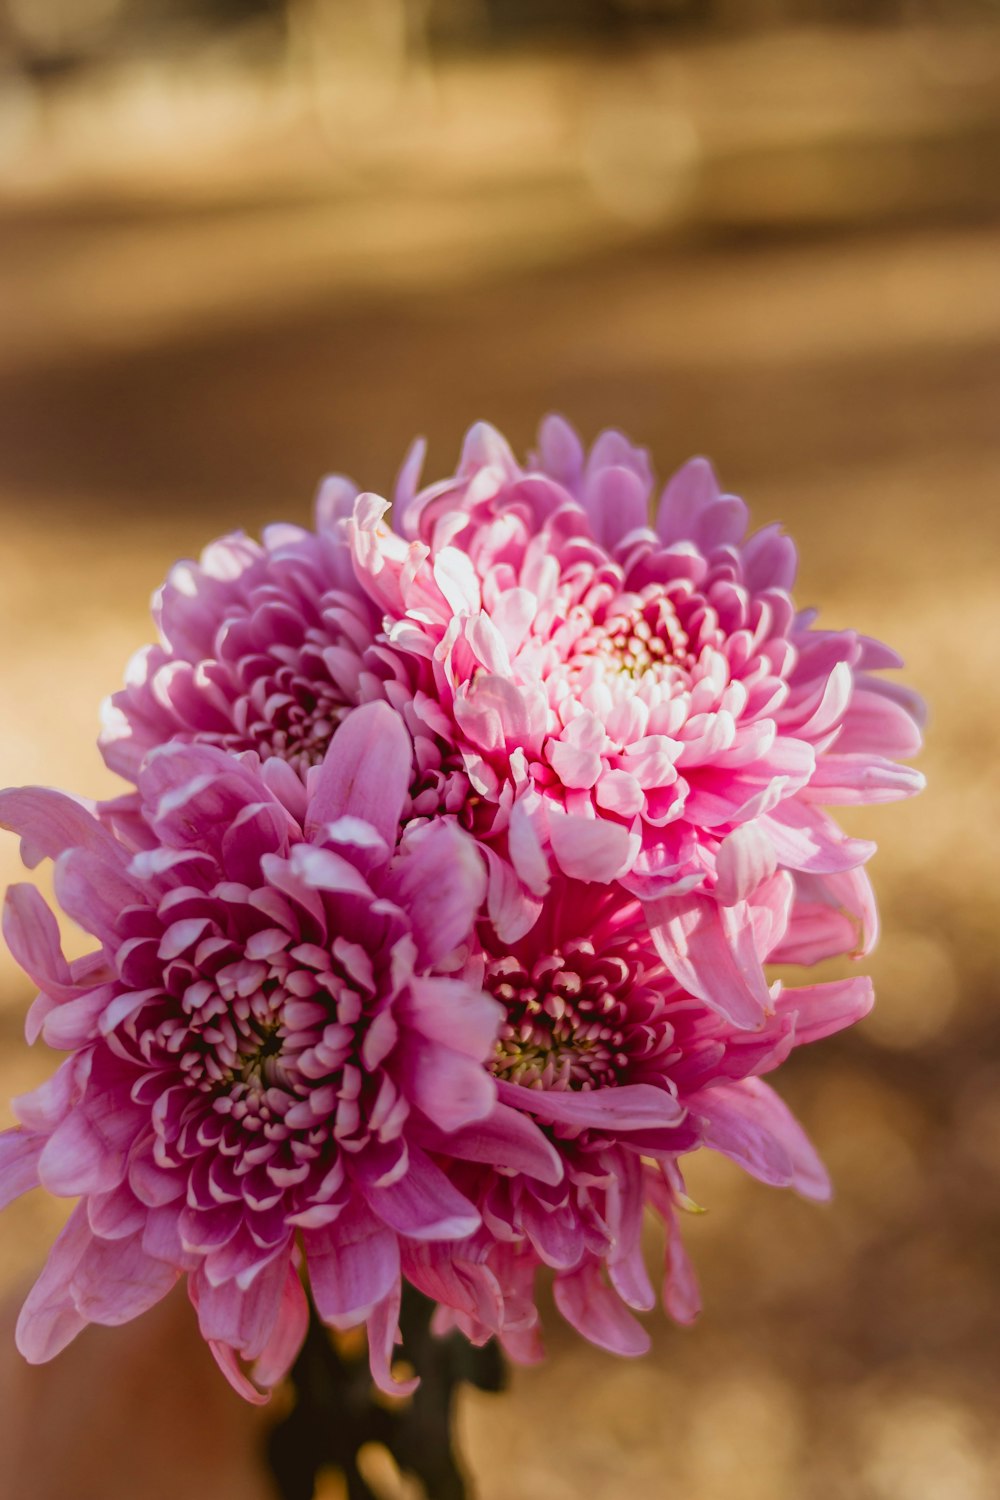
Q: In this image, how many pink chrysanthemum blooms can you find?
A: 4